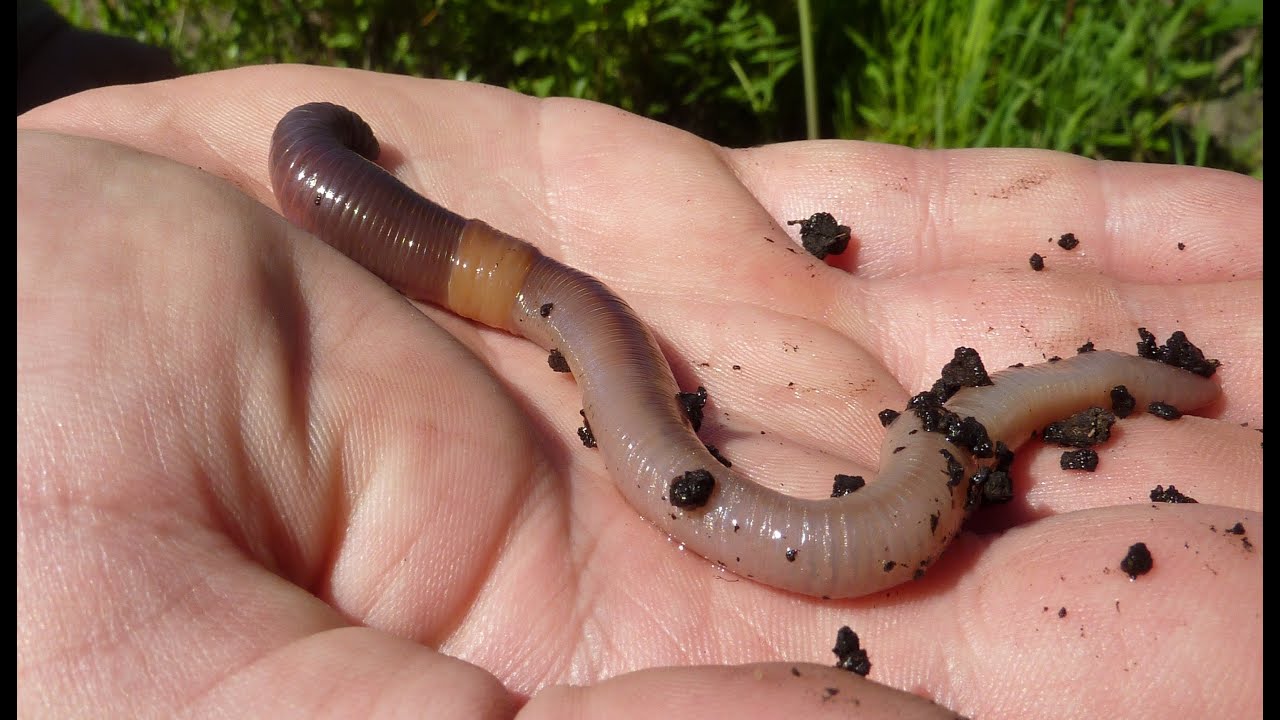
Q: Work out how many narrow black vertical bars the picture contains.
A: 2